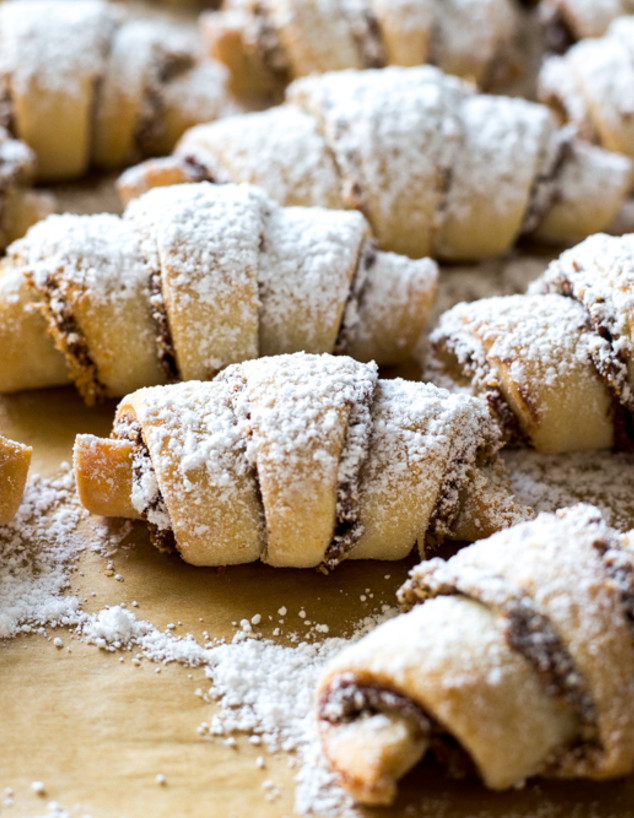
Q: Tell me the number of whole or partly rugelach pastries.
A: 11